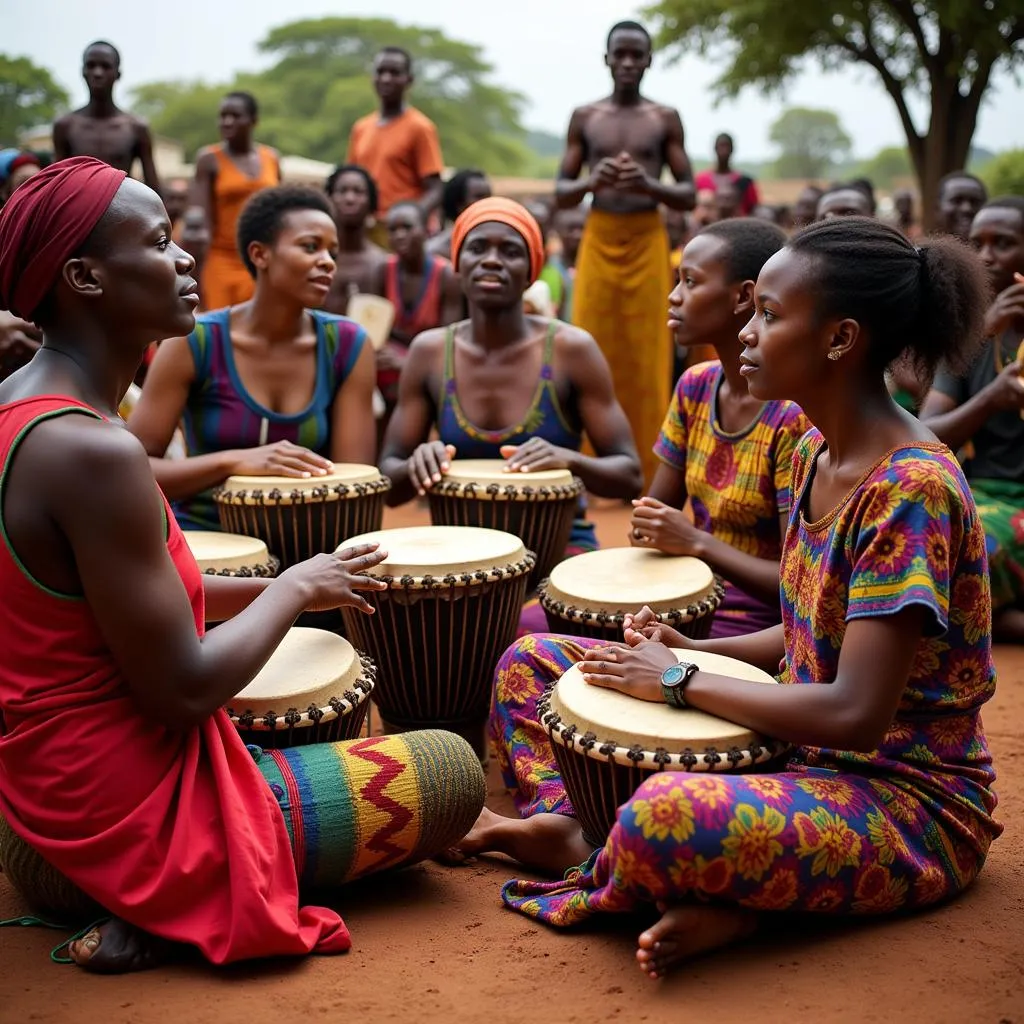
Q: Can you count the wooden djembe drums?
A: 7